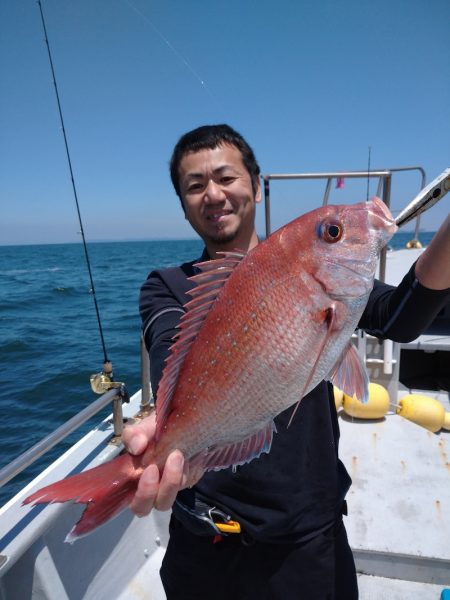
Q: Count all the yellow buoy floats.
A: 4